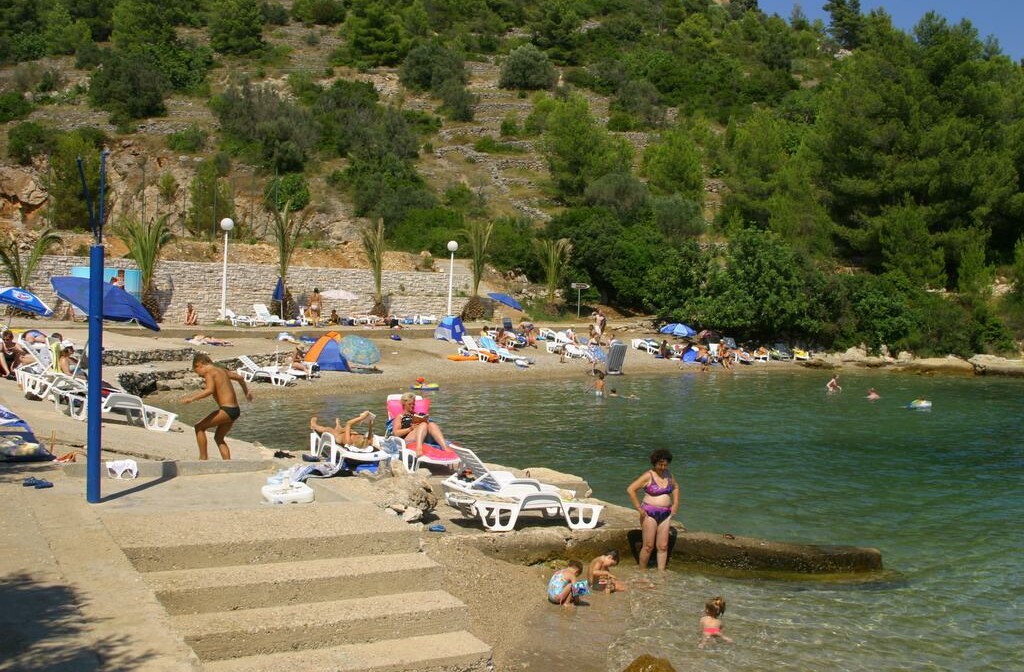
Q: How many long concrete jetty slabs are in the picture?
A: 1